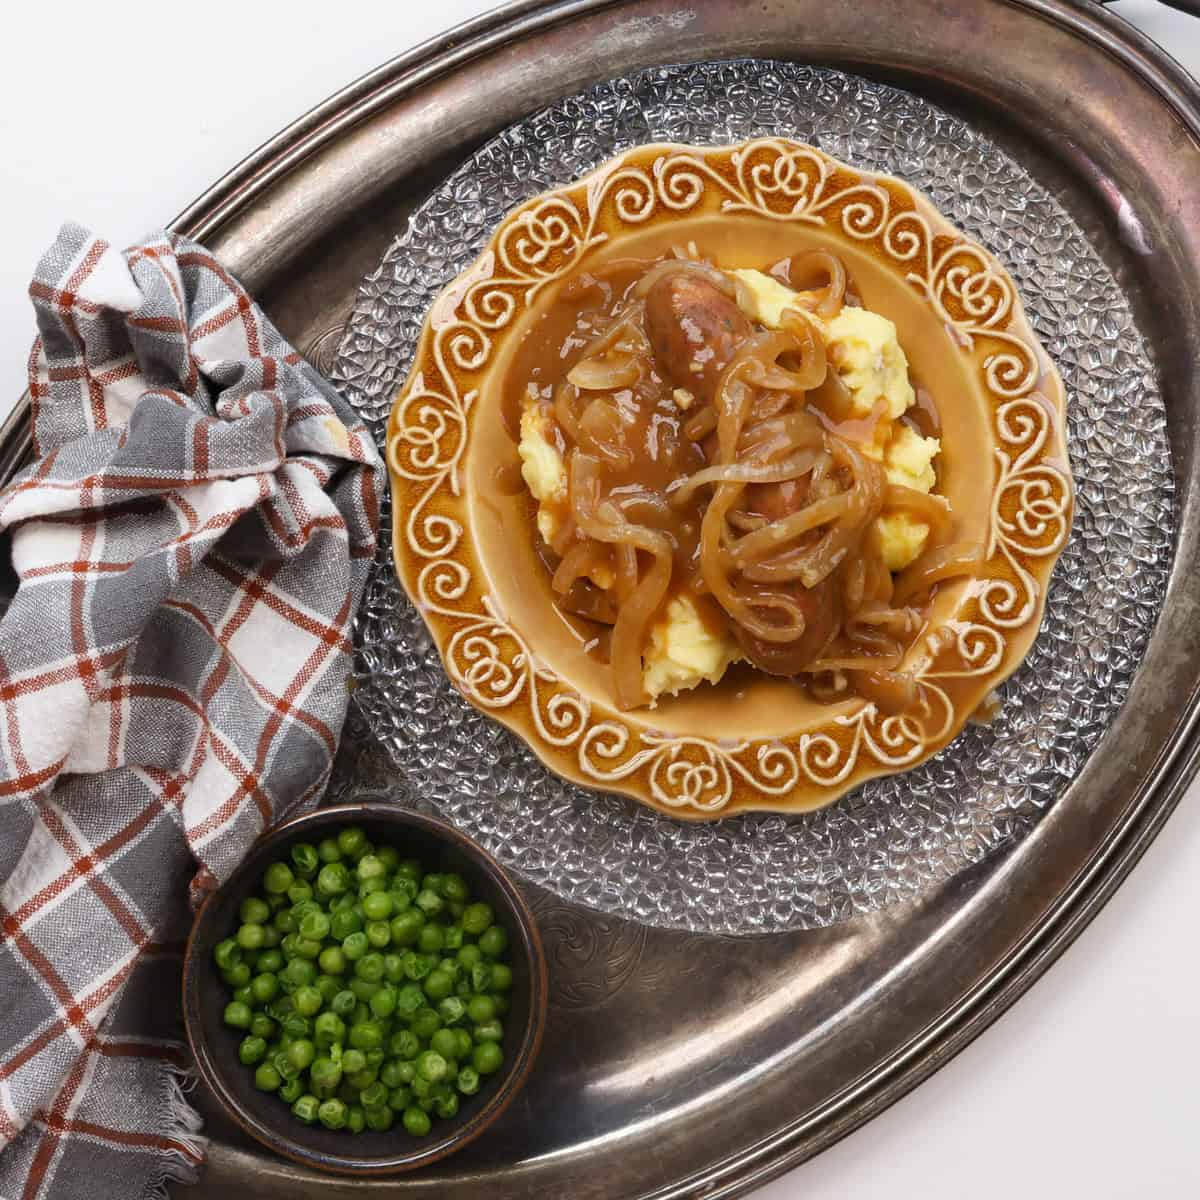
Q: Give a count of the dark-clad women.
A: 0